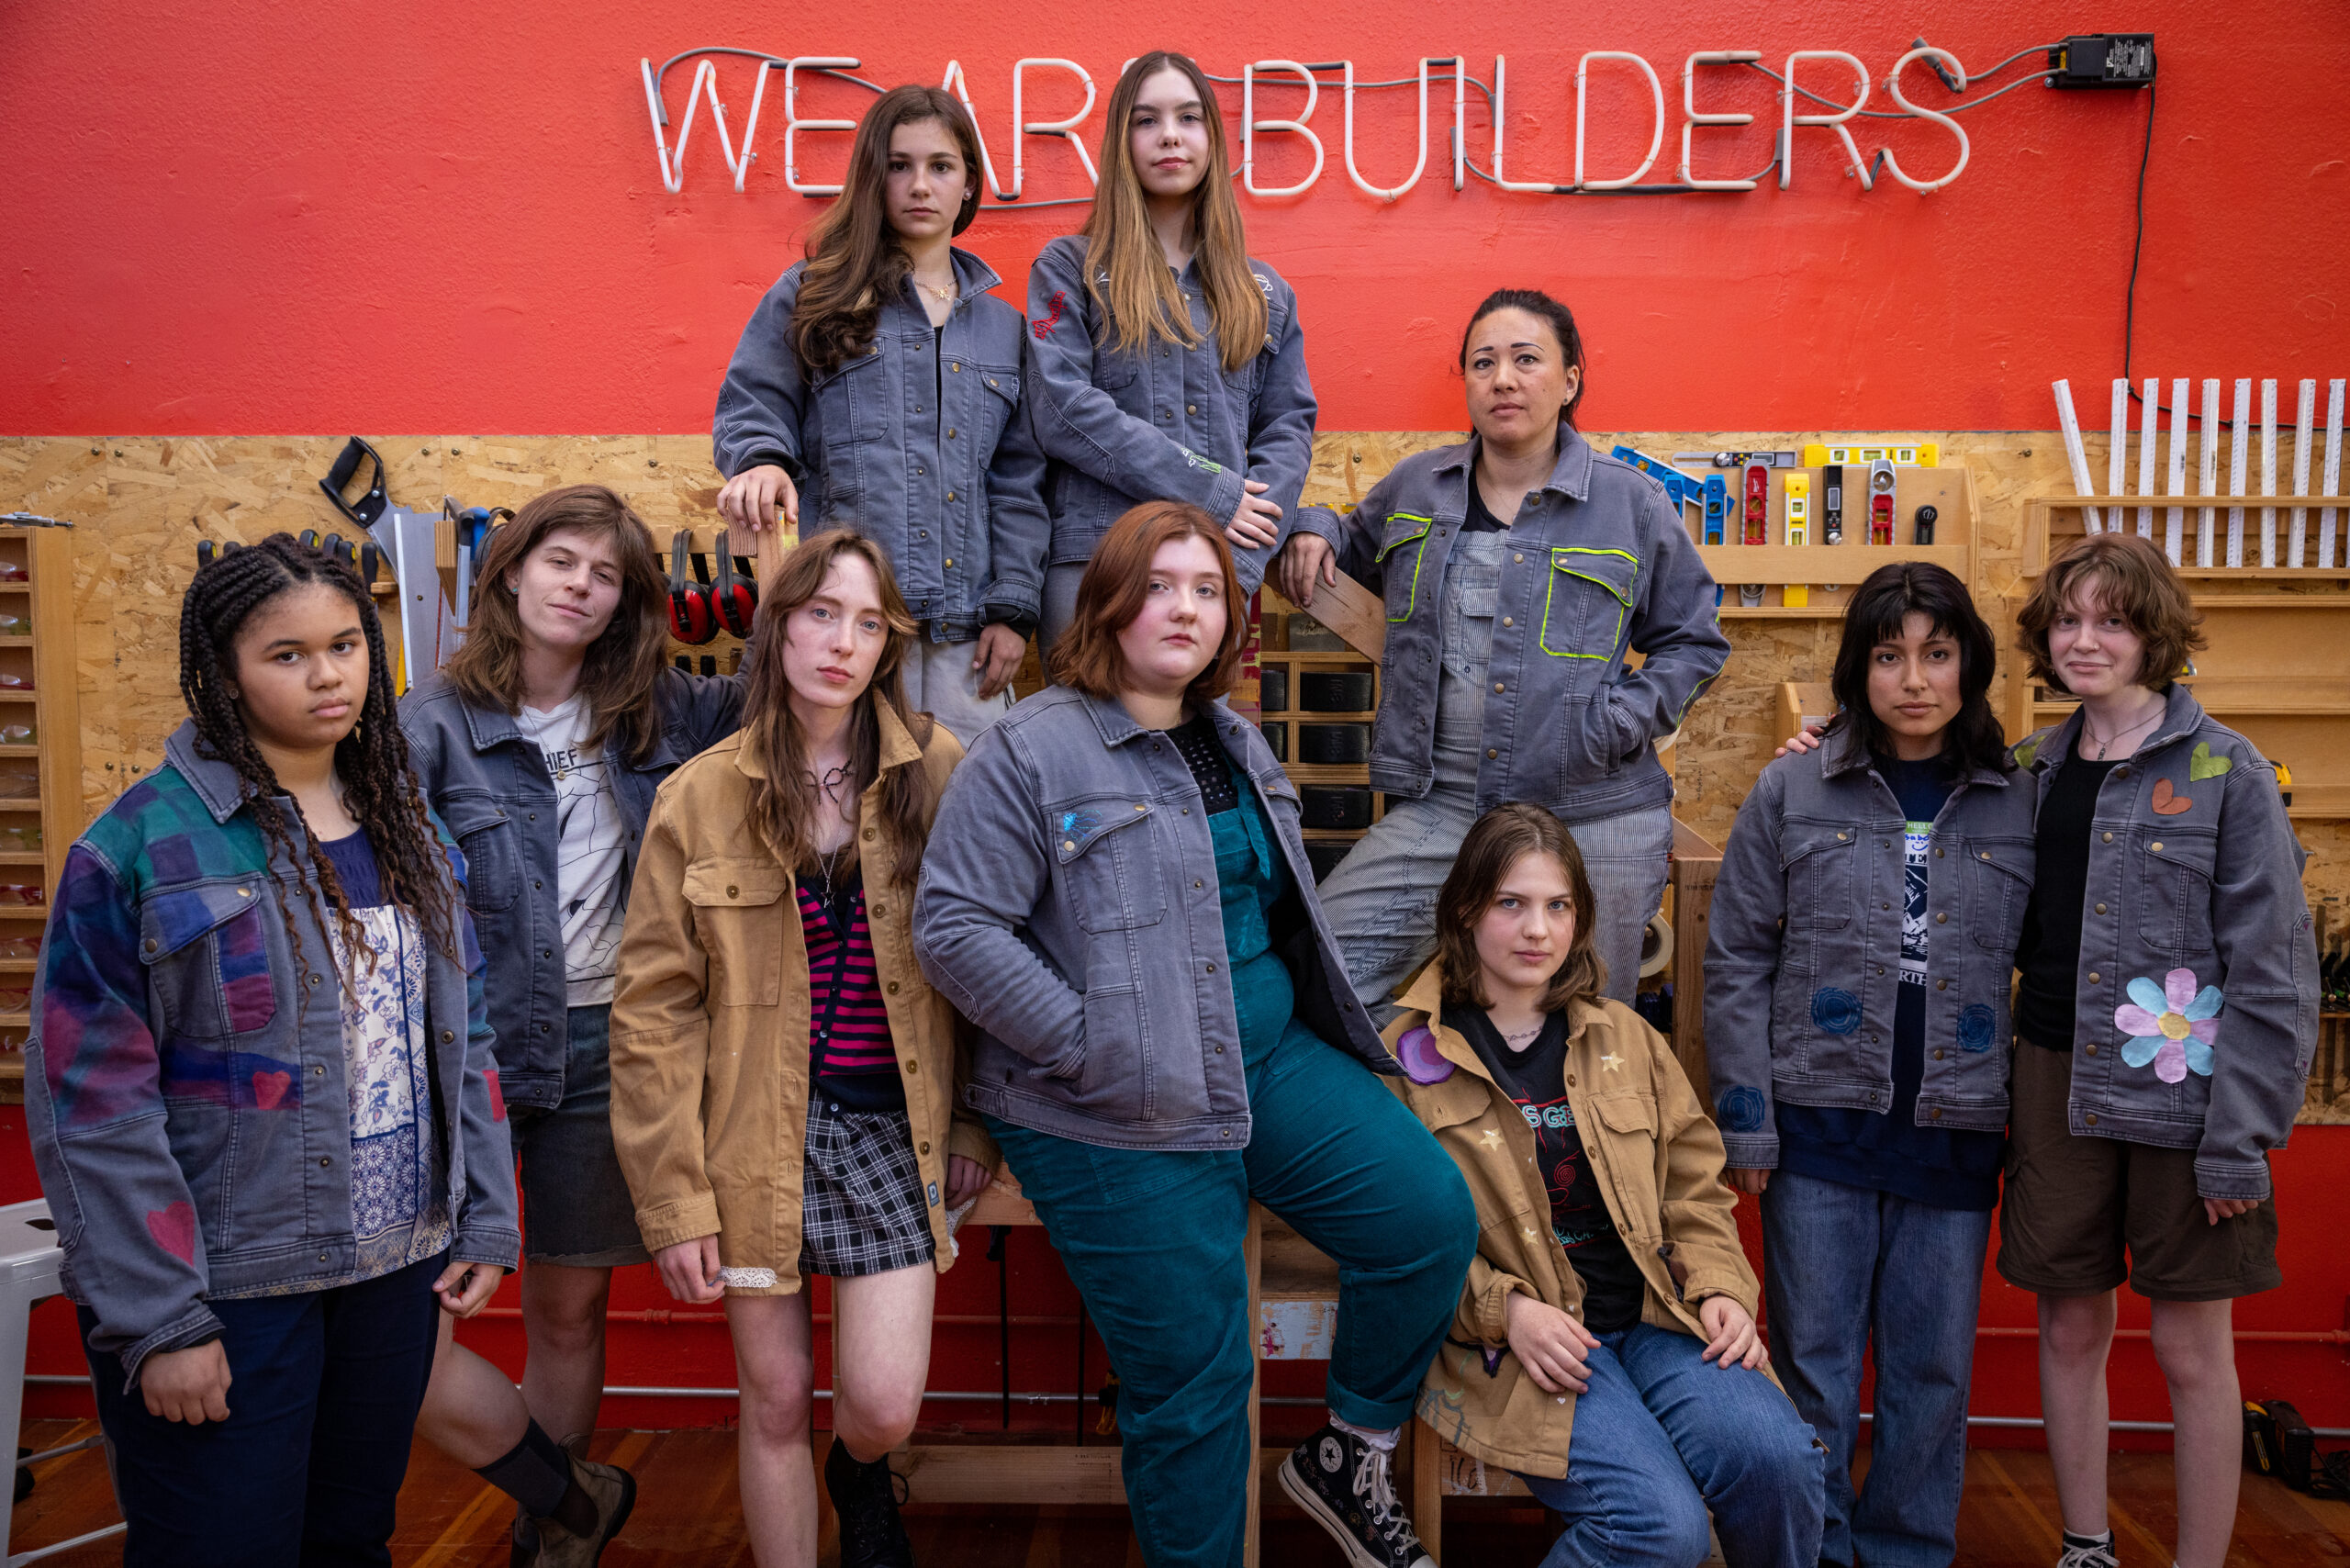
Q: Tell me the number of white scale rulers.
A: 9